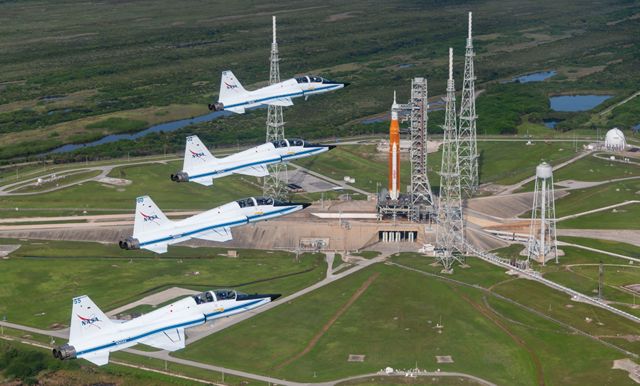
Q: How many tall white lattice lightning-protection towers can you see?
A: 3